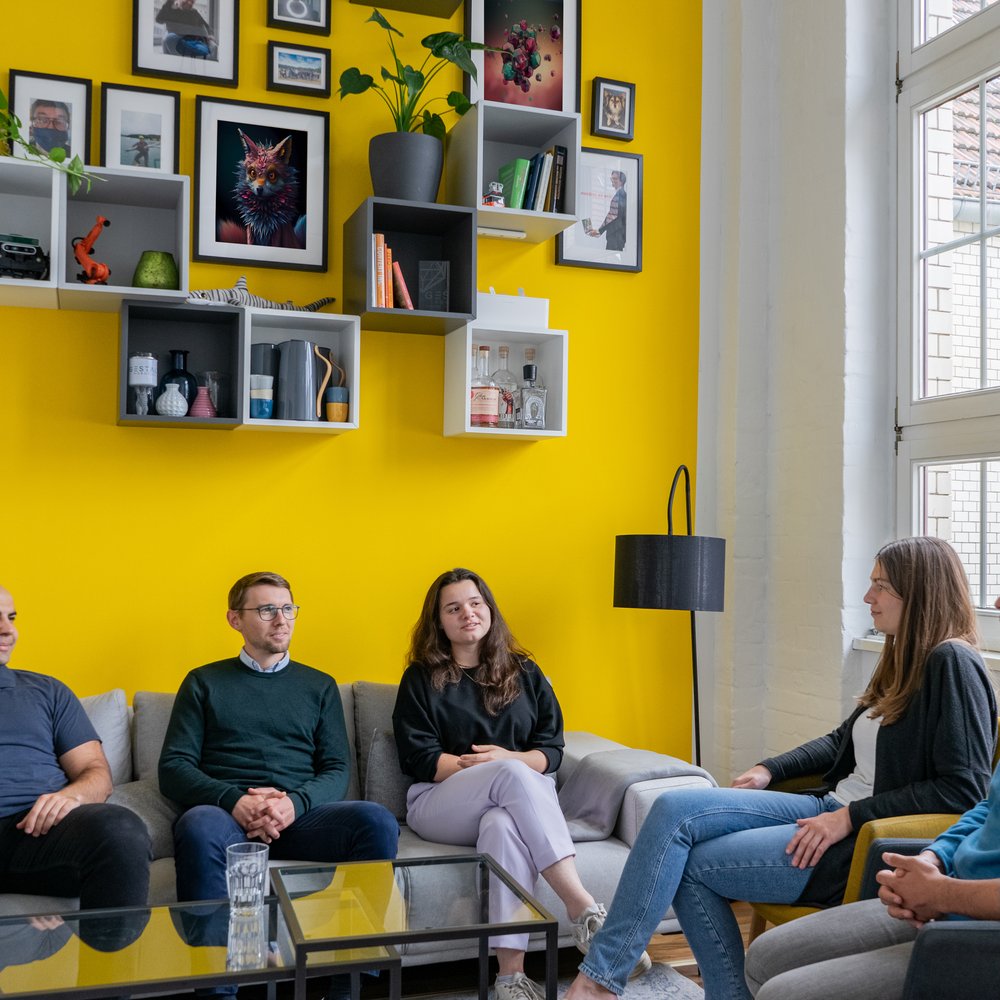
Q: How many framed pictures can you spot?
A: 9